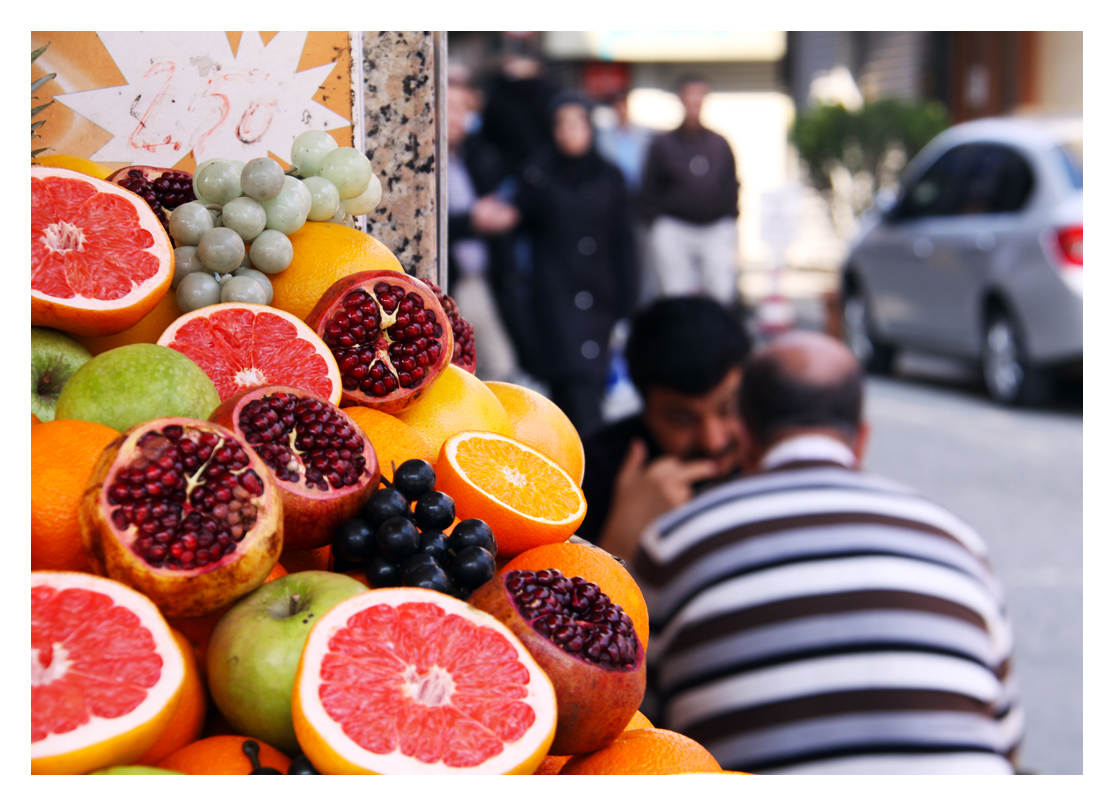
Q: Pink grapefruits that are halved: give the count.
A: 4